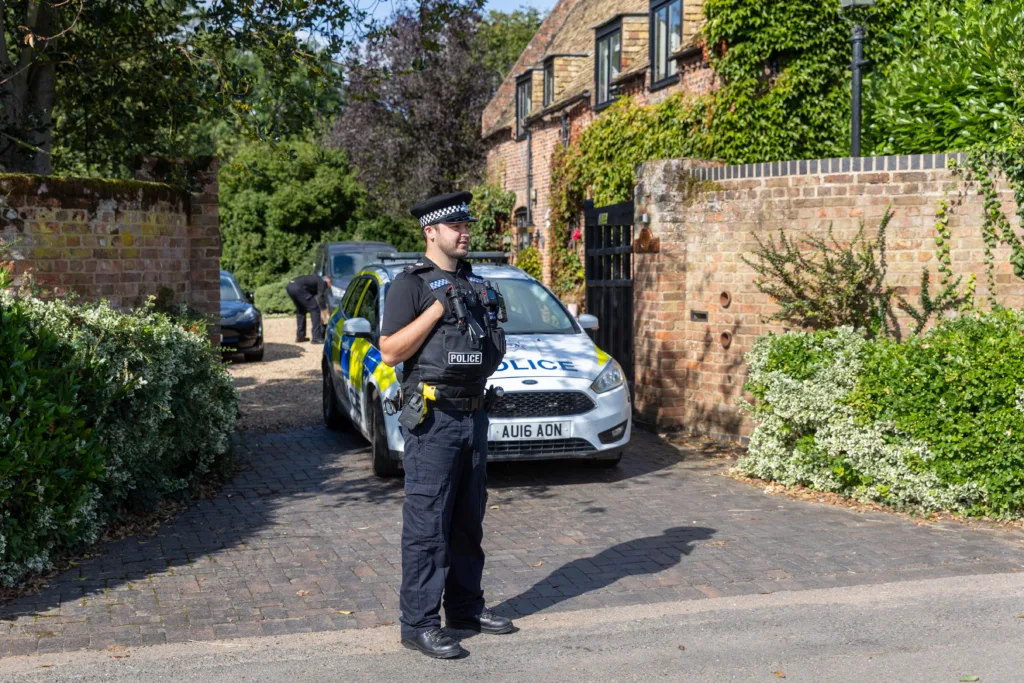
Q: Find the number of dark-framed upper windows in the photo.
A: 4